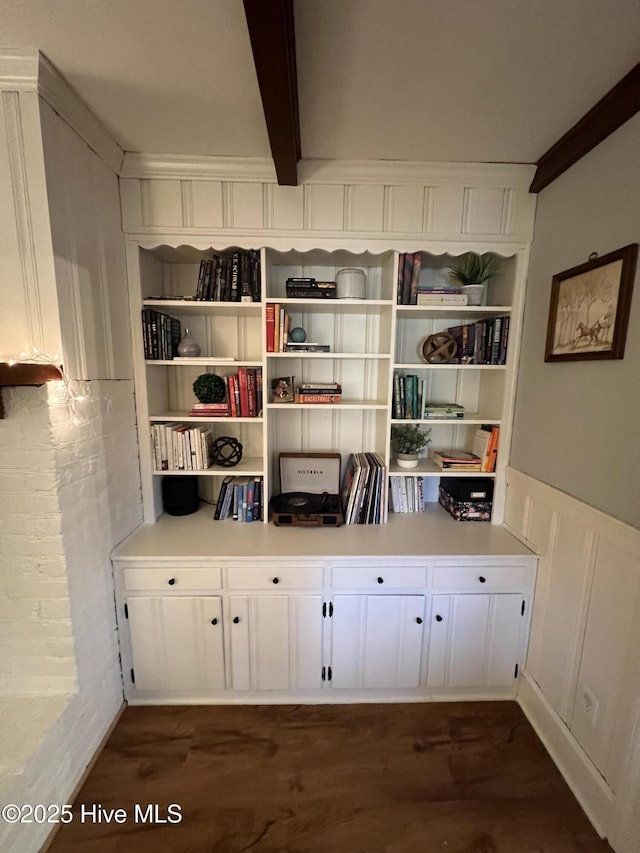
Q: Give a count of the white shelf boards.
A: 11